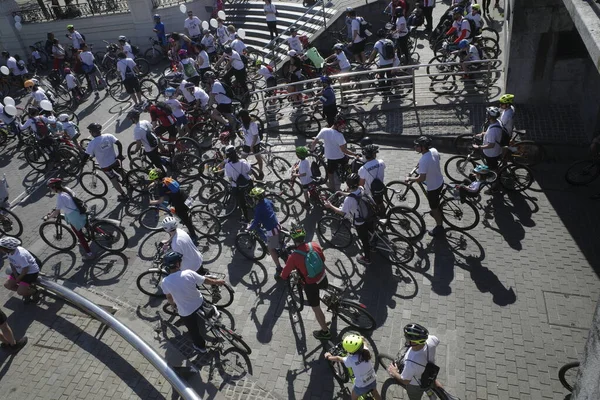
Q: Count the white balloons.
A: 11